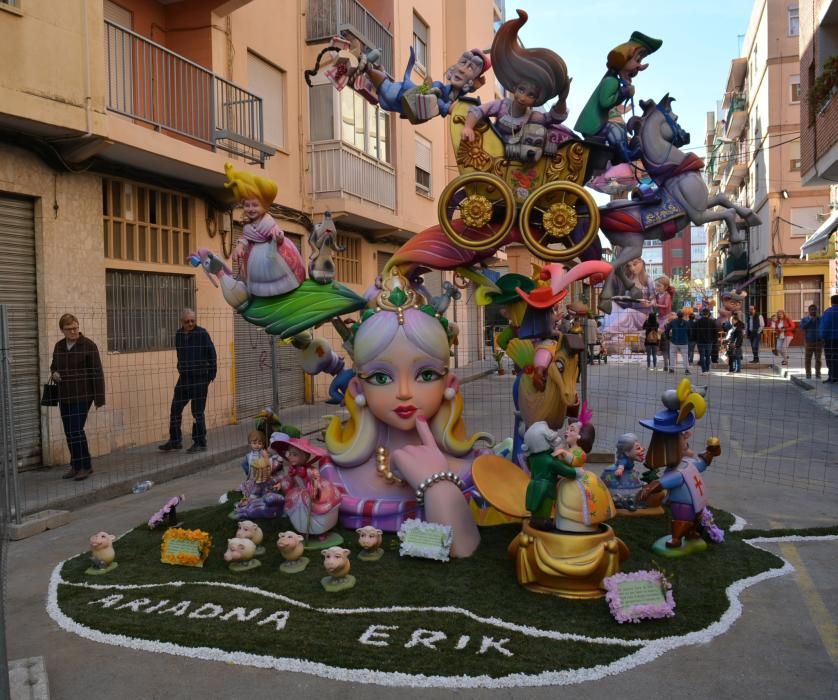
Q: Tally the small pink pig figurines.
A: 6